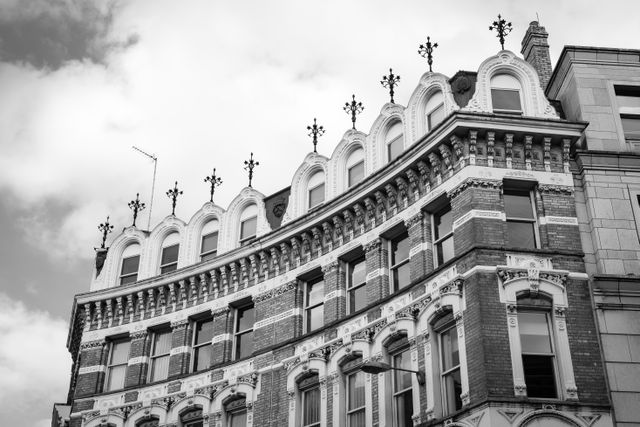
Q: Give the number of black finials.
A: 10